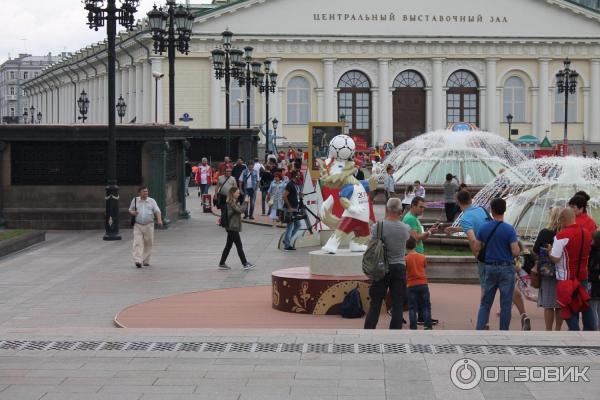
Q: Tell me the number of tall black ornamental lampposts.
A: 6